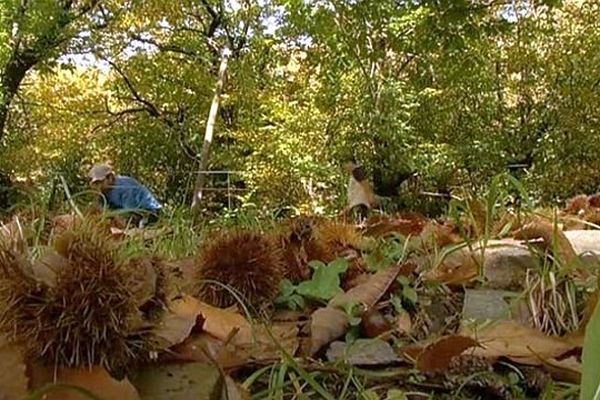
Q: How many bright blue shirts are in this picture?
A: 1